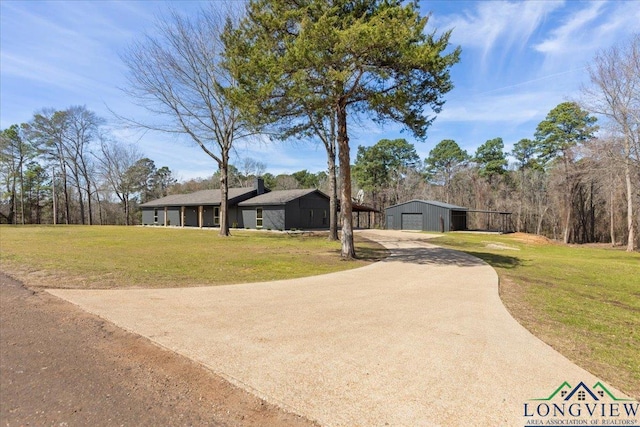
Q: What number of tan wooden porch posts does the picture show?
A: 3